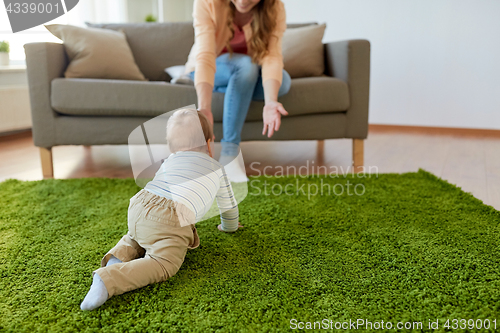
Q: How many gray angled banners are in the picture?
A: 1